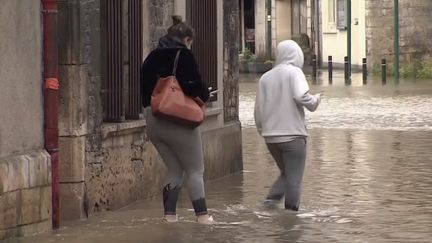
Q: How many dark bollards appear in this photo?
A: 5